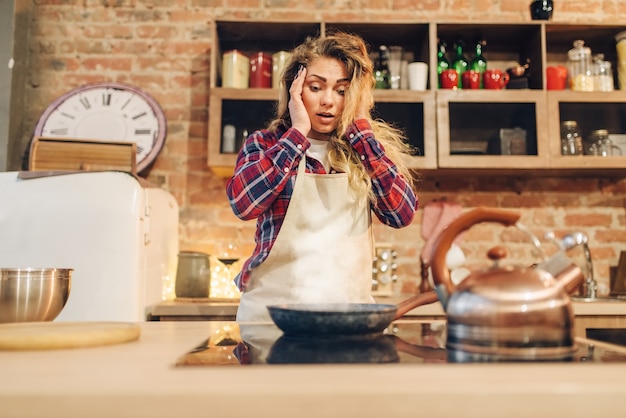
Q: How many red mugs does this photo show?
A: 3